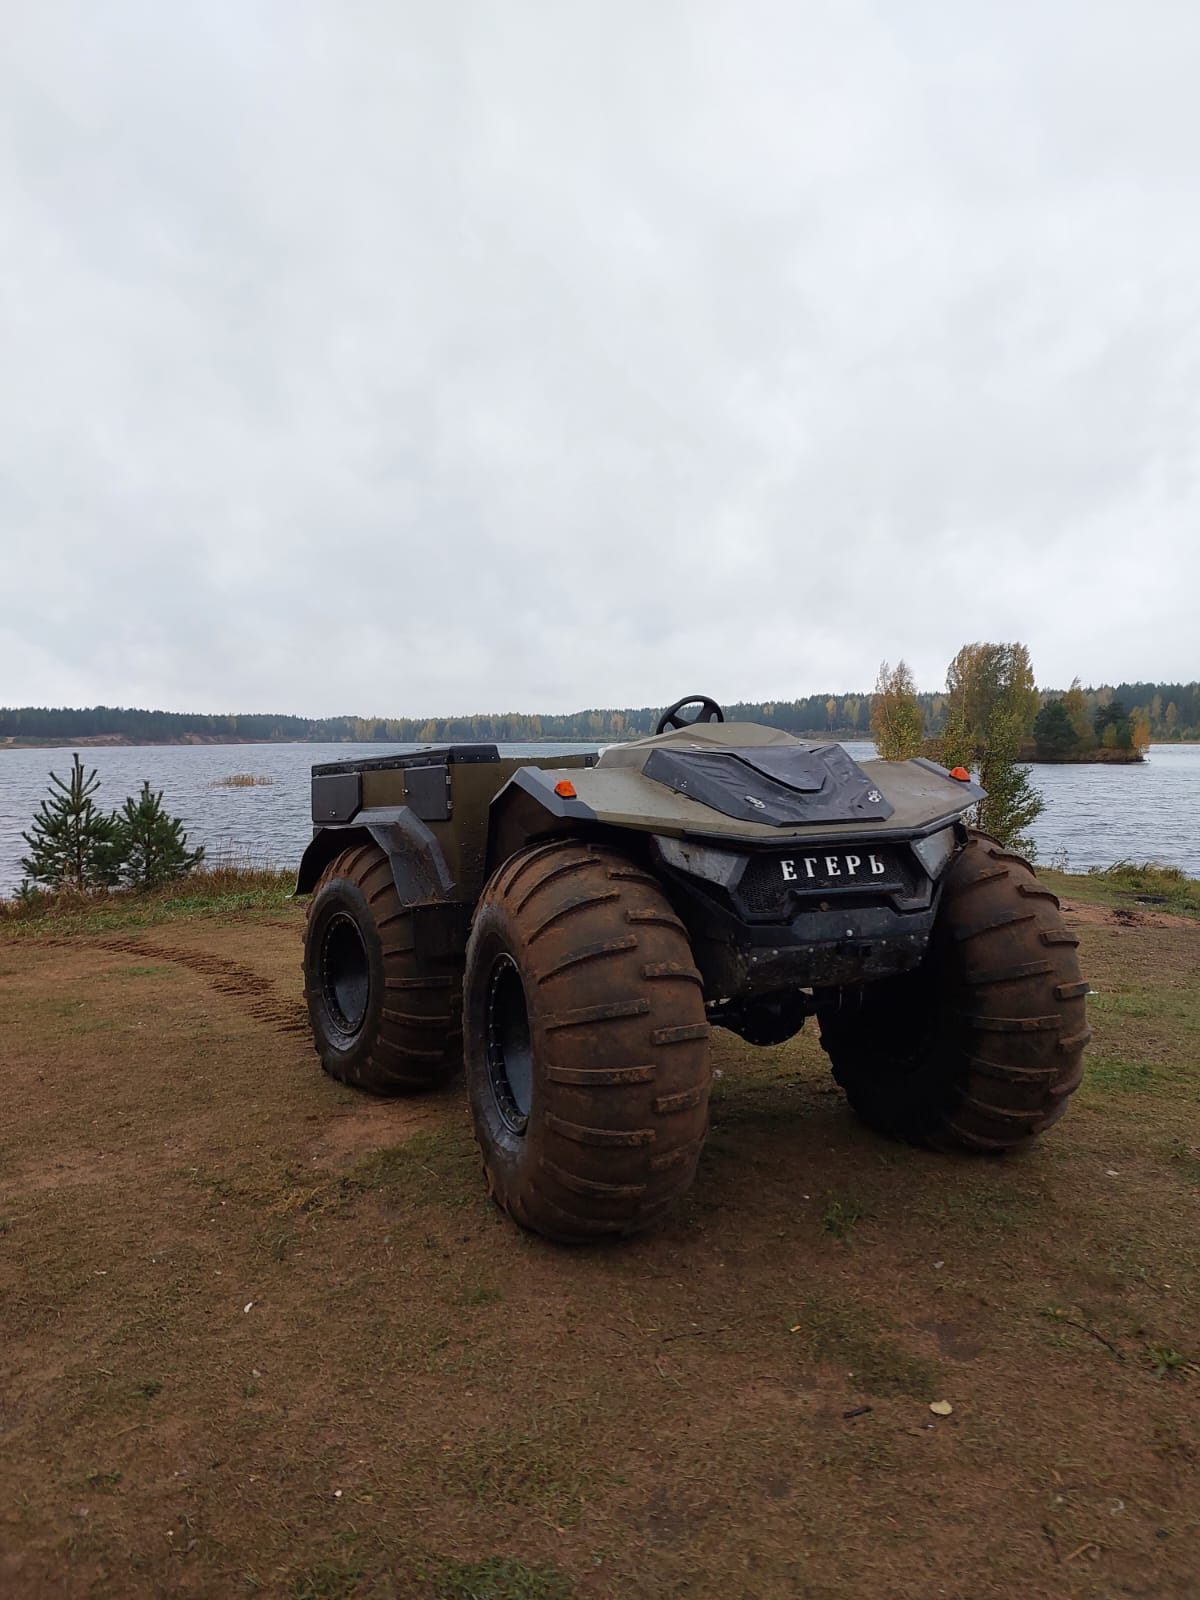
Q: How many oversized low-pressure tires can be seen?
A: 3